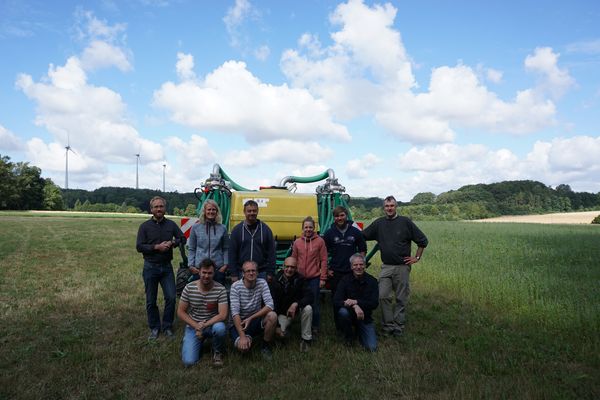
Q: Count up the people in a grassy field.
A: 10